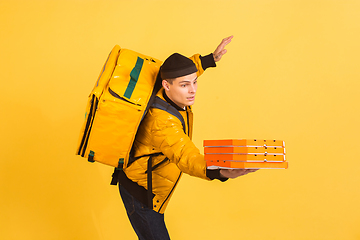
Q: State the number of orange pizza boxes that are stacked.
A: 4